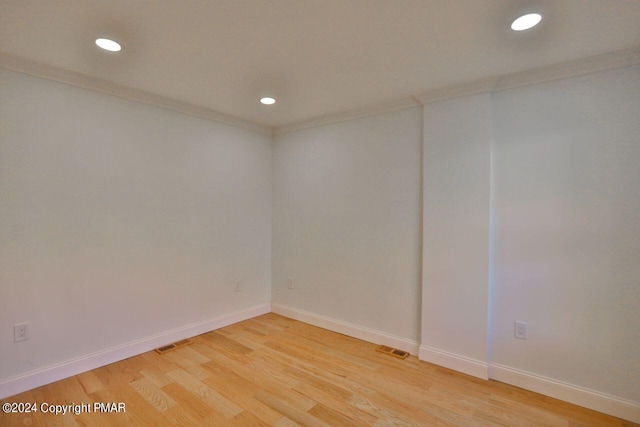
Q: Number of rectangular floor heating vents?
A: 2